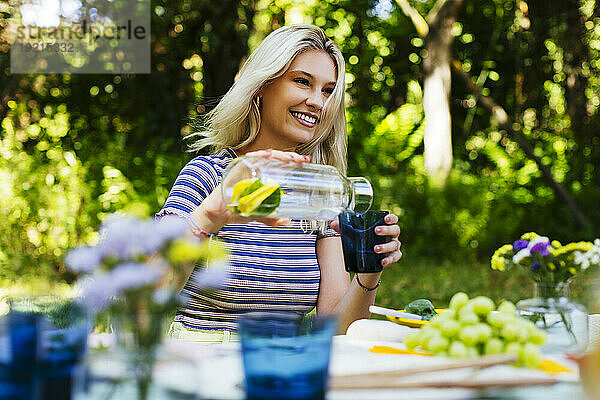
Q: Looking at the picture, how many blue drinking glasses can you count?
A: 4